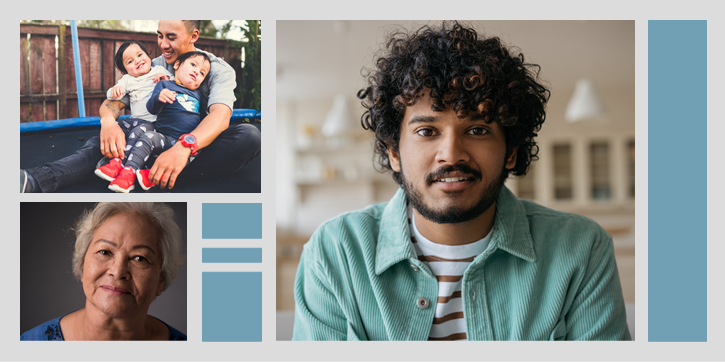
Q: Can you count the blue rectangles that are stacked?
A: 3